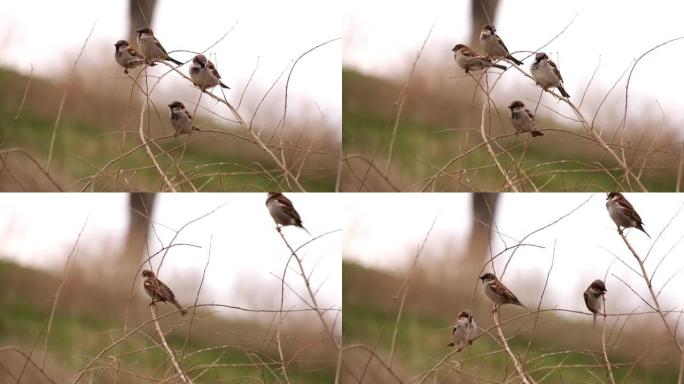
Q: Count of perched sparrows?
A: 14